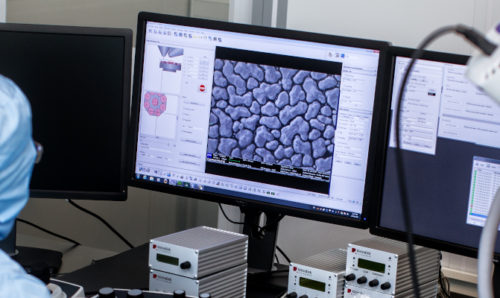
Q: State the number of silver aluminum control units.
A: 5